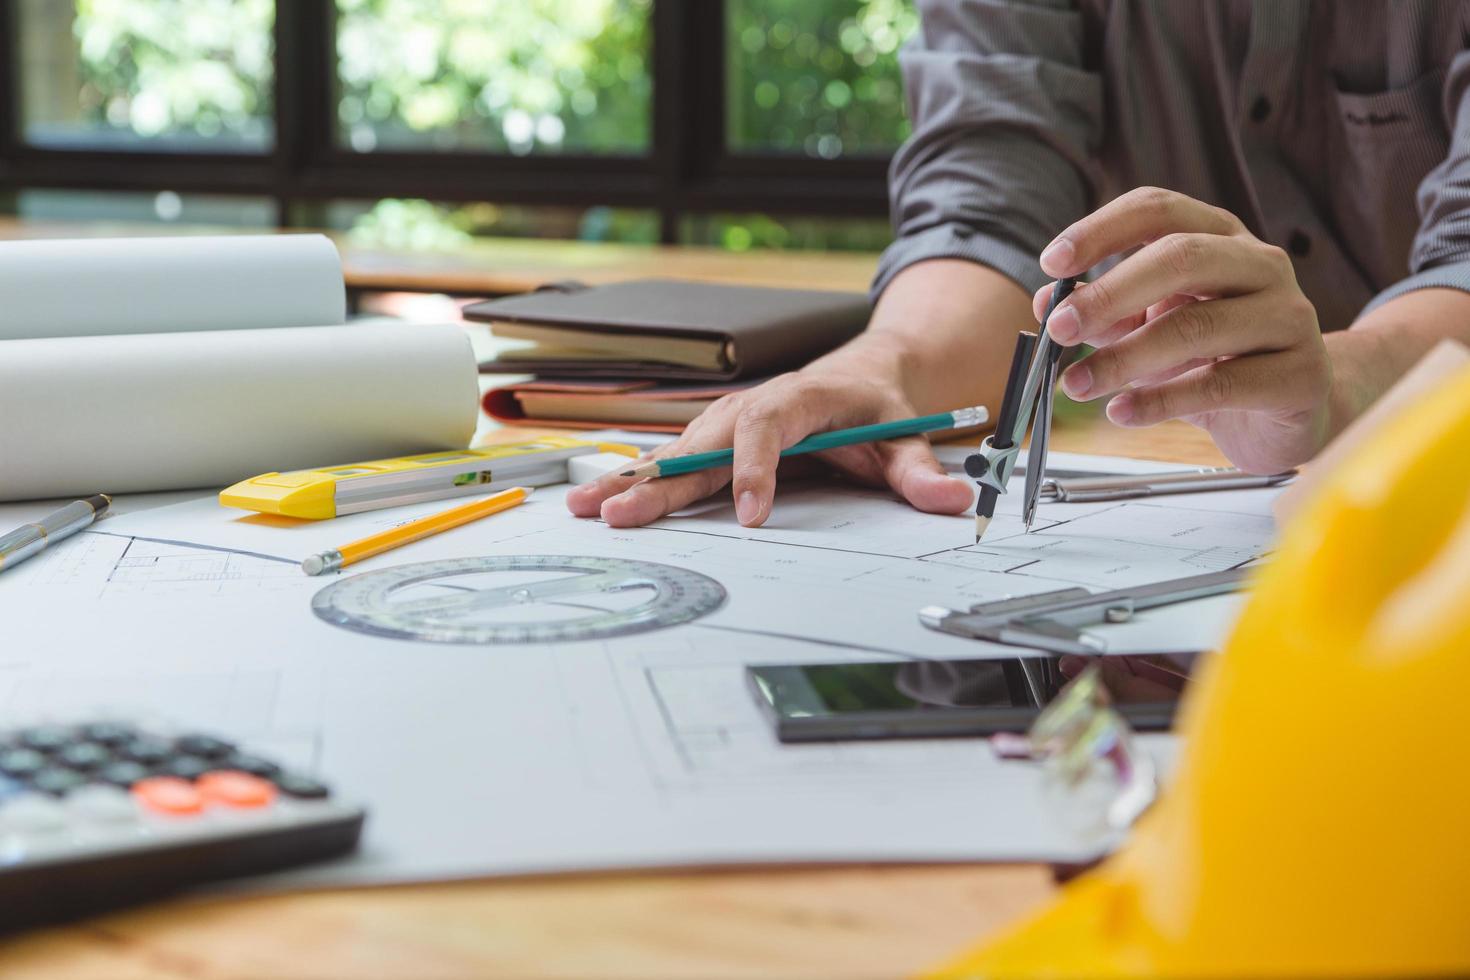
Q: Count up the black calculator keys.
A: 11